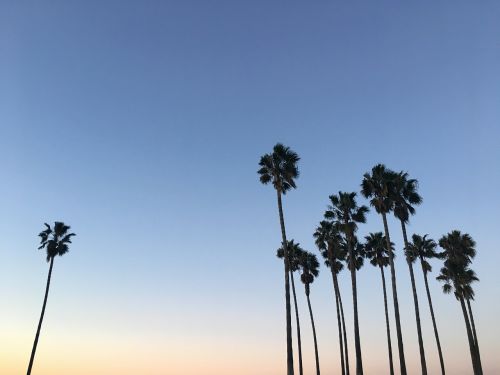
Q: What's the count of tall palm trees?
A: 13